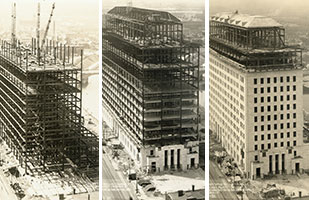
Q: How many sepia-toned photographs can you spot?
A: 3